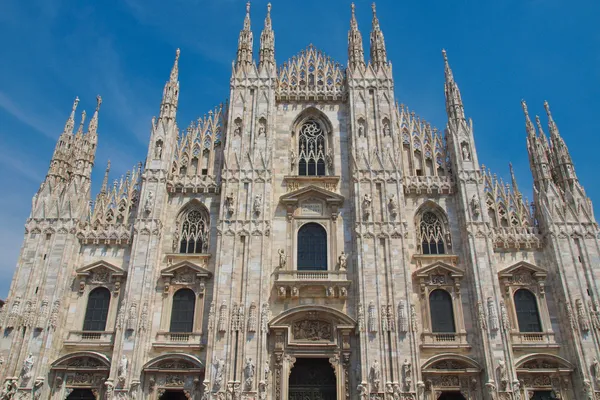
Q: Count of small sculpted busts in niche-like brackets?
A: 4